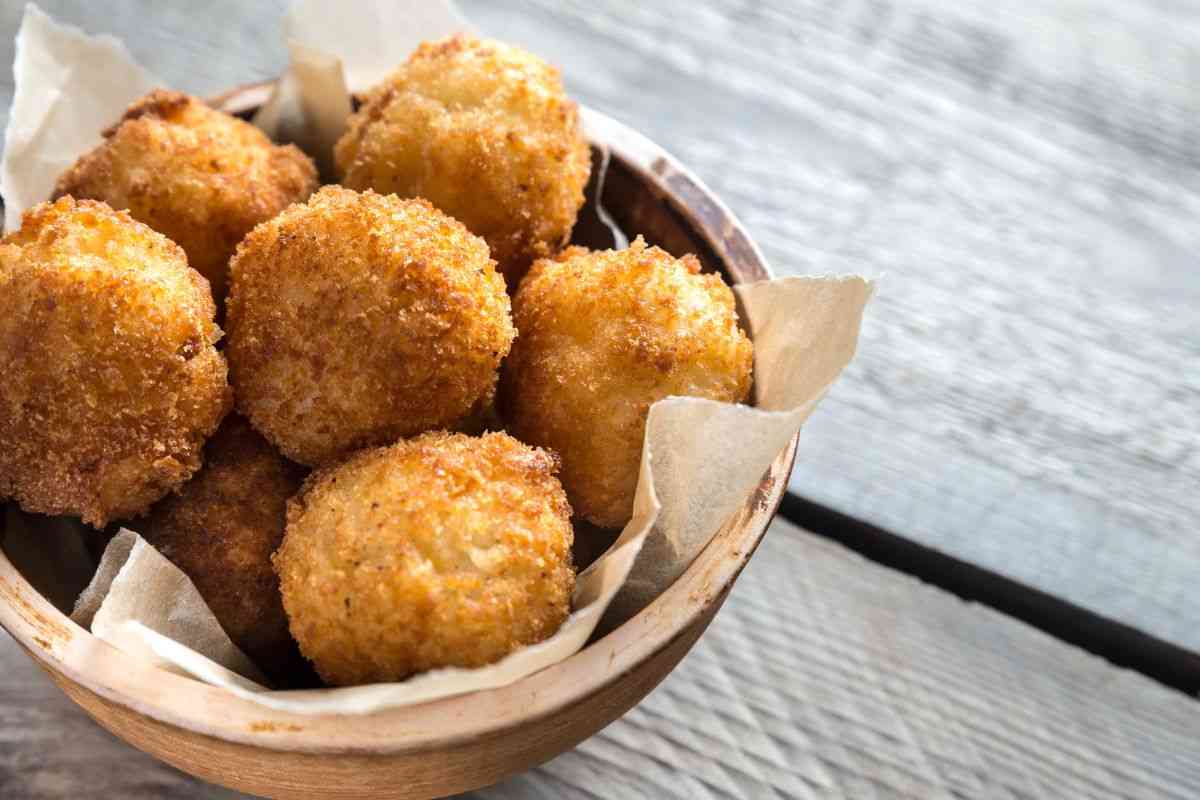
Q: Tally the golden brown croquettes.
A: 7